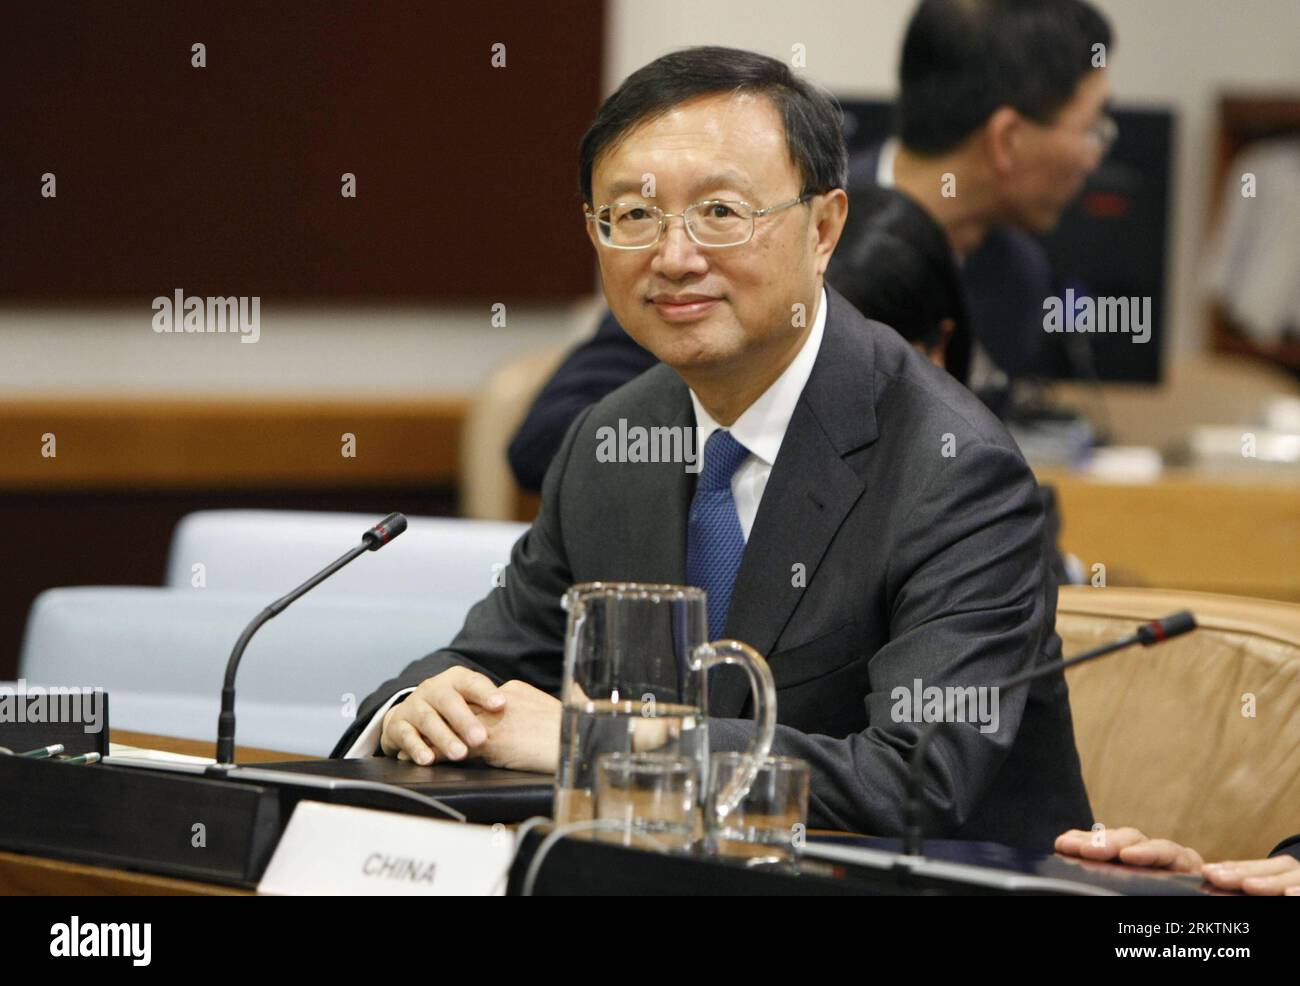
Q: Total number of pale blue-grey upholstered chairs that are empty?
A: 2